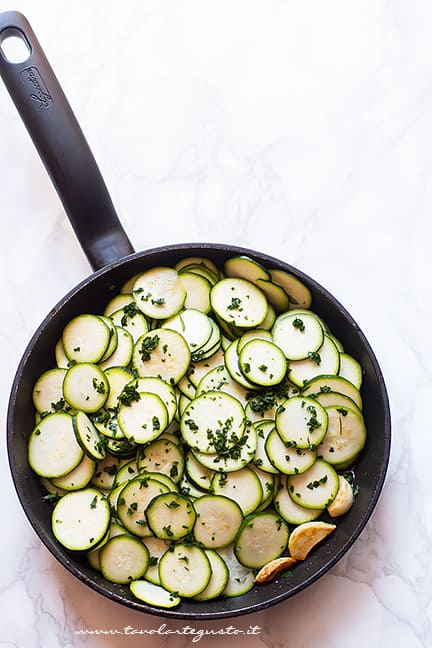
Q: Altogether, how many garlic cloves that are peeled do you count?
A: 3